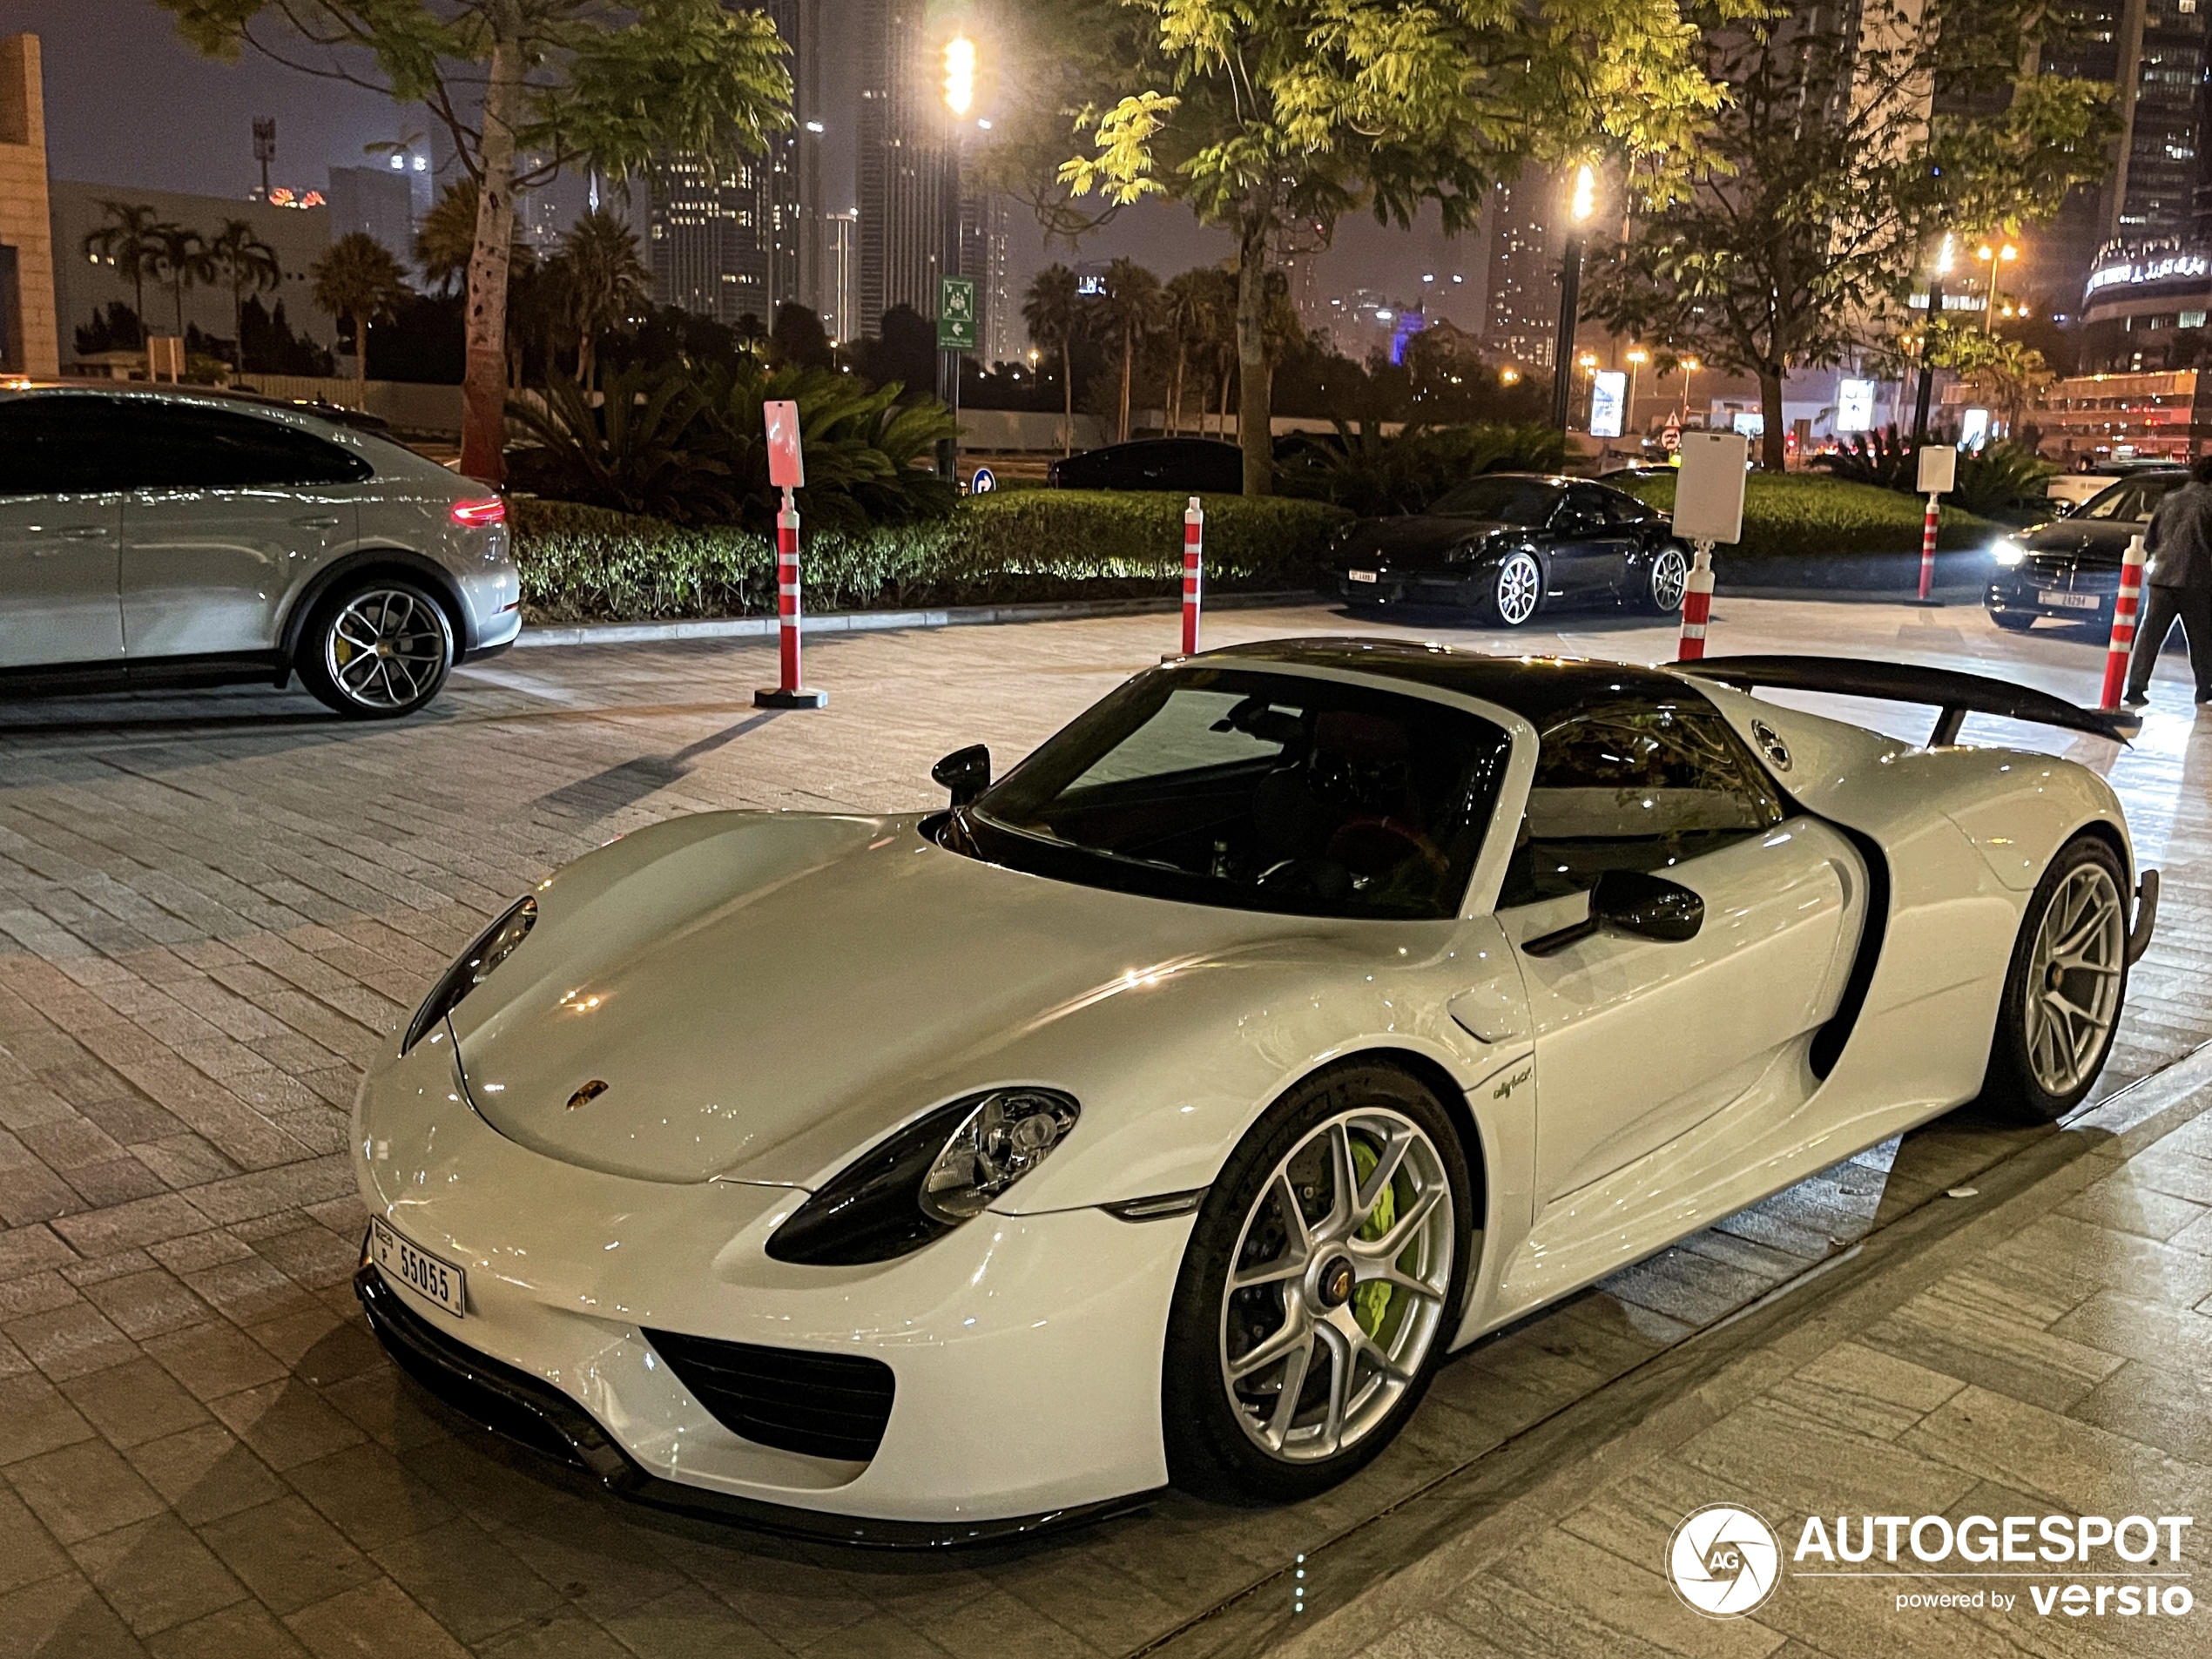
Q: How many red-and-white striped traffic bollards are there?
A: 5